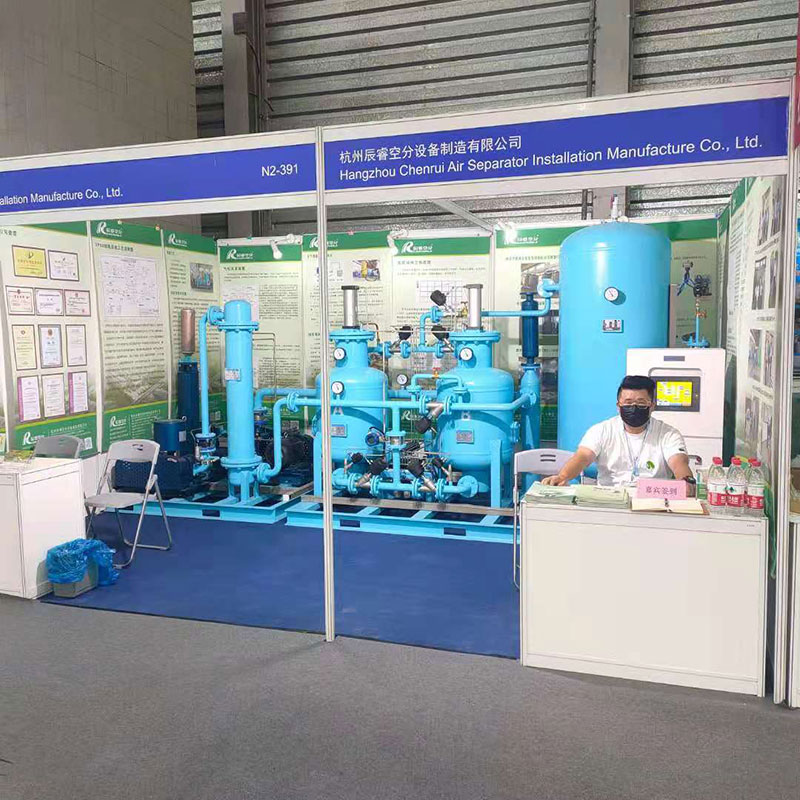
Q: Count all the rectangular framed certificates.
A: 11